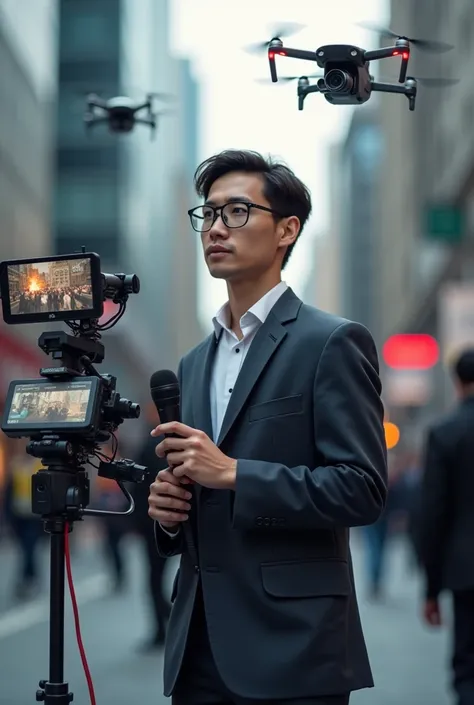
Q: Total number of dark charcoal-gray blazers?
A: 1